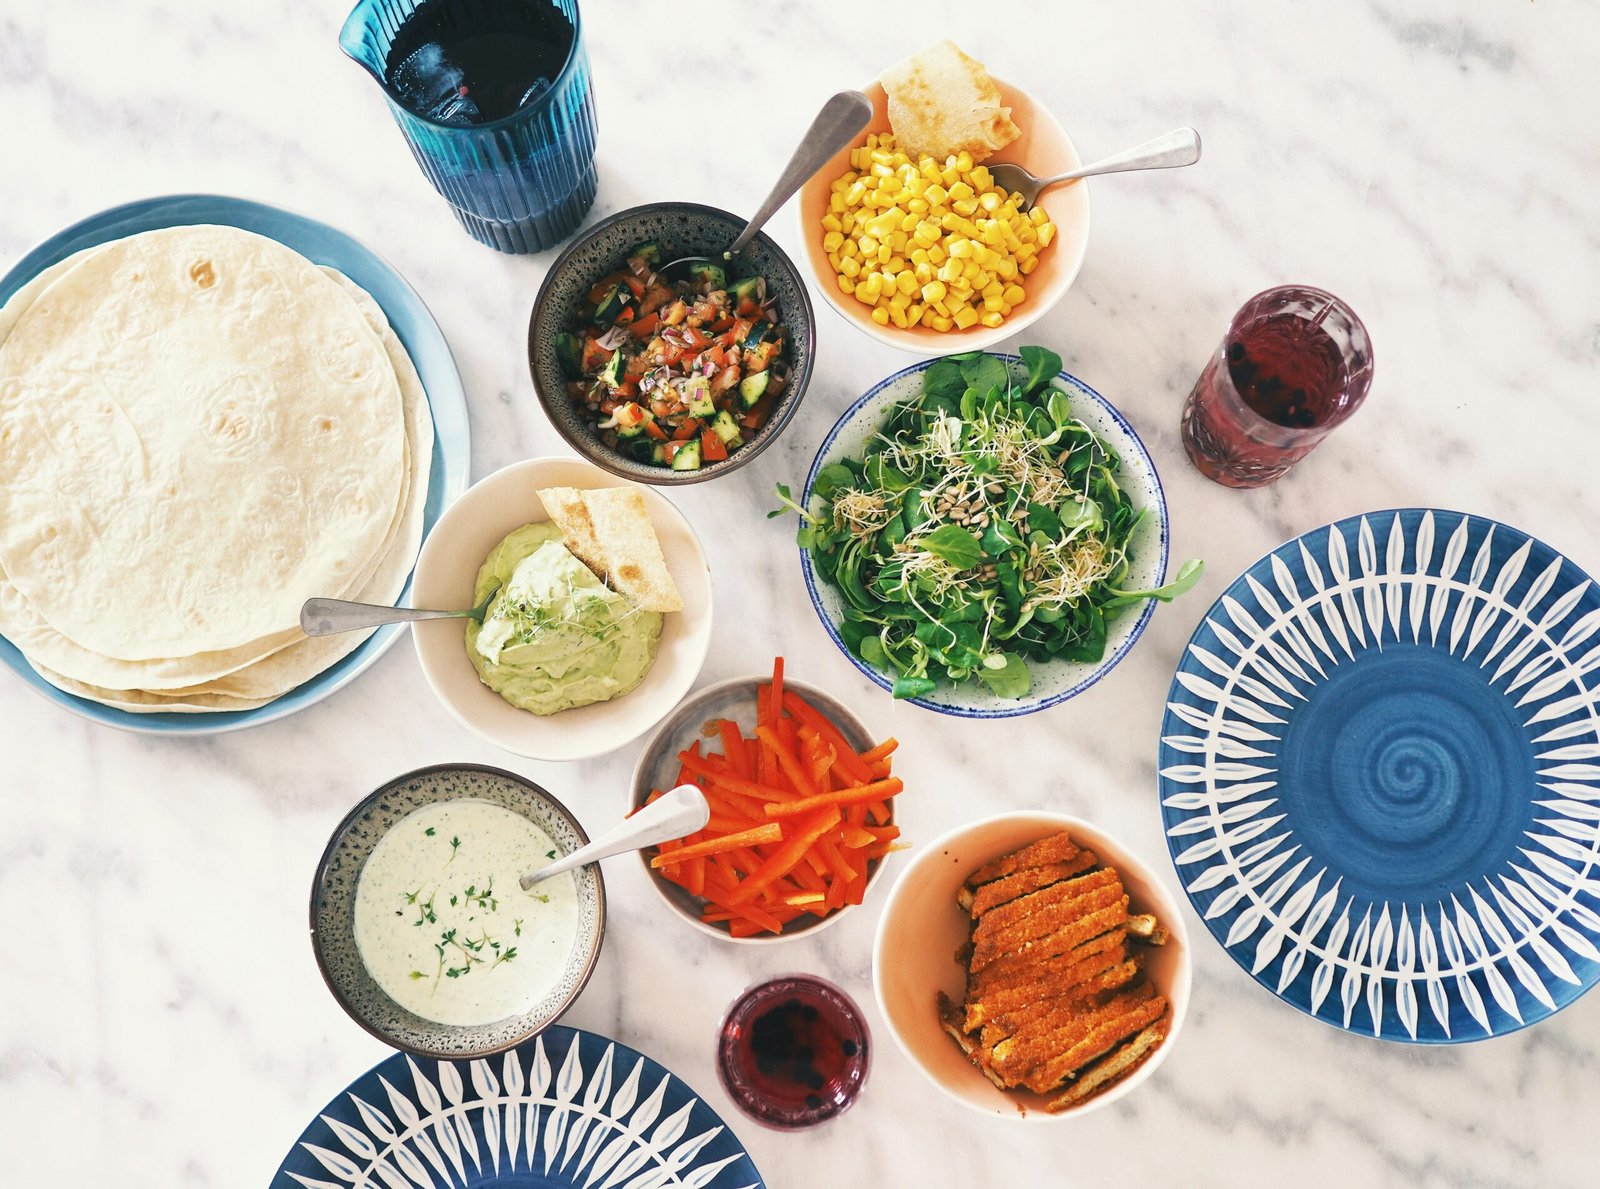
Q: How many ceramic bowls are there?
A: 7